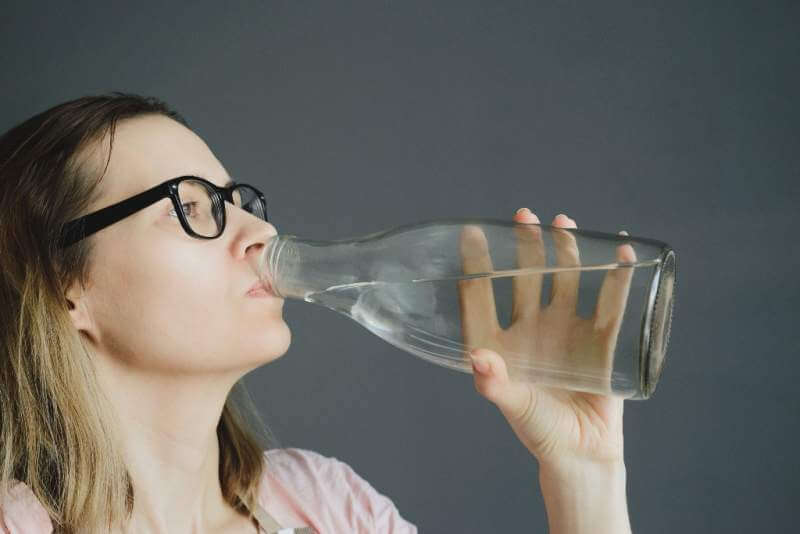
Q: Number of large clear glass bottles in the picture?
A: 1